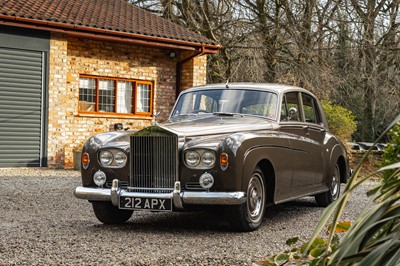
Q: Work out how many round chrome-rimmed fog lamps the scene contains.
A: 2